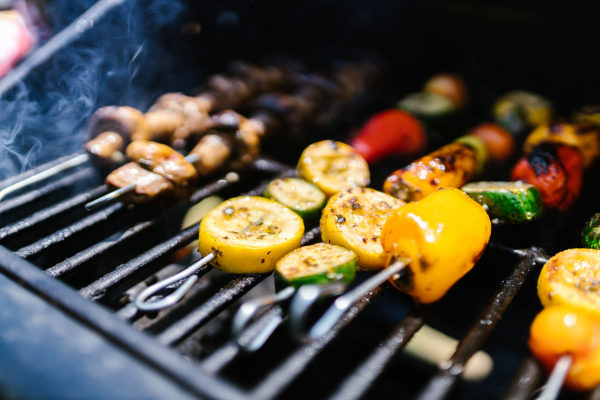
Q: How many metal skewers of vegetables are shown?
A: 4